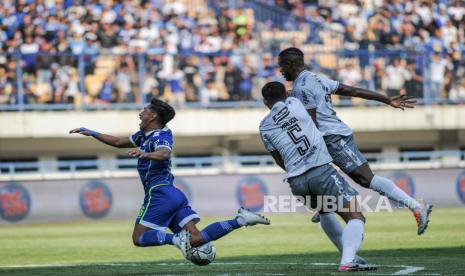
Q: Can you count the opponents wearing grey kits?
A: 2